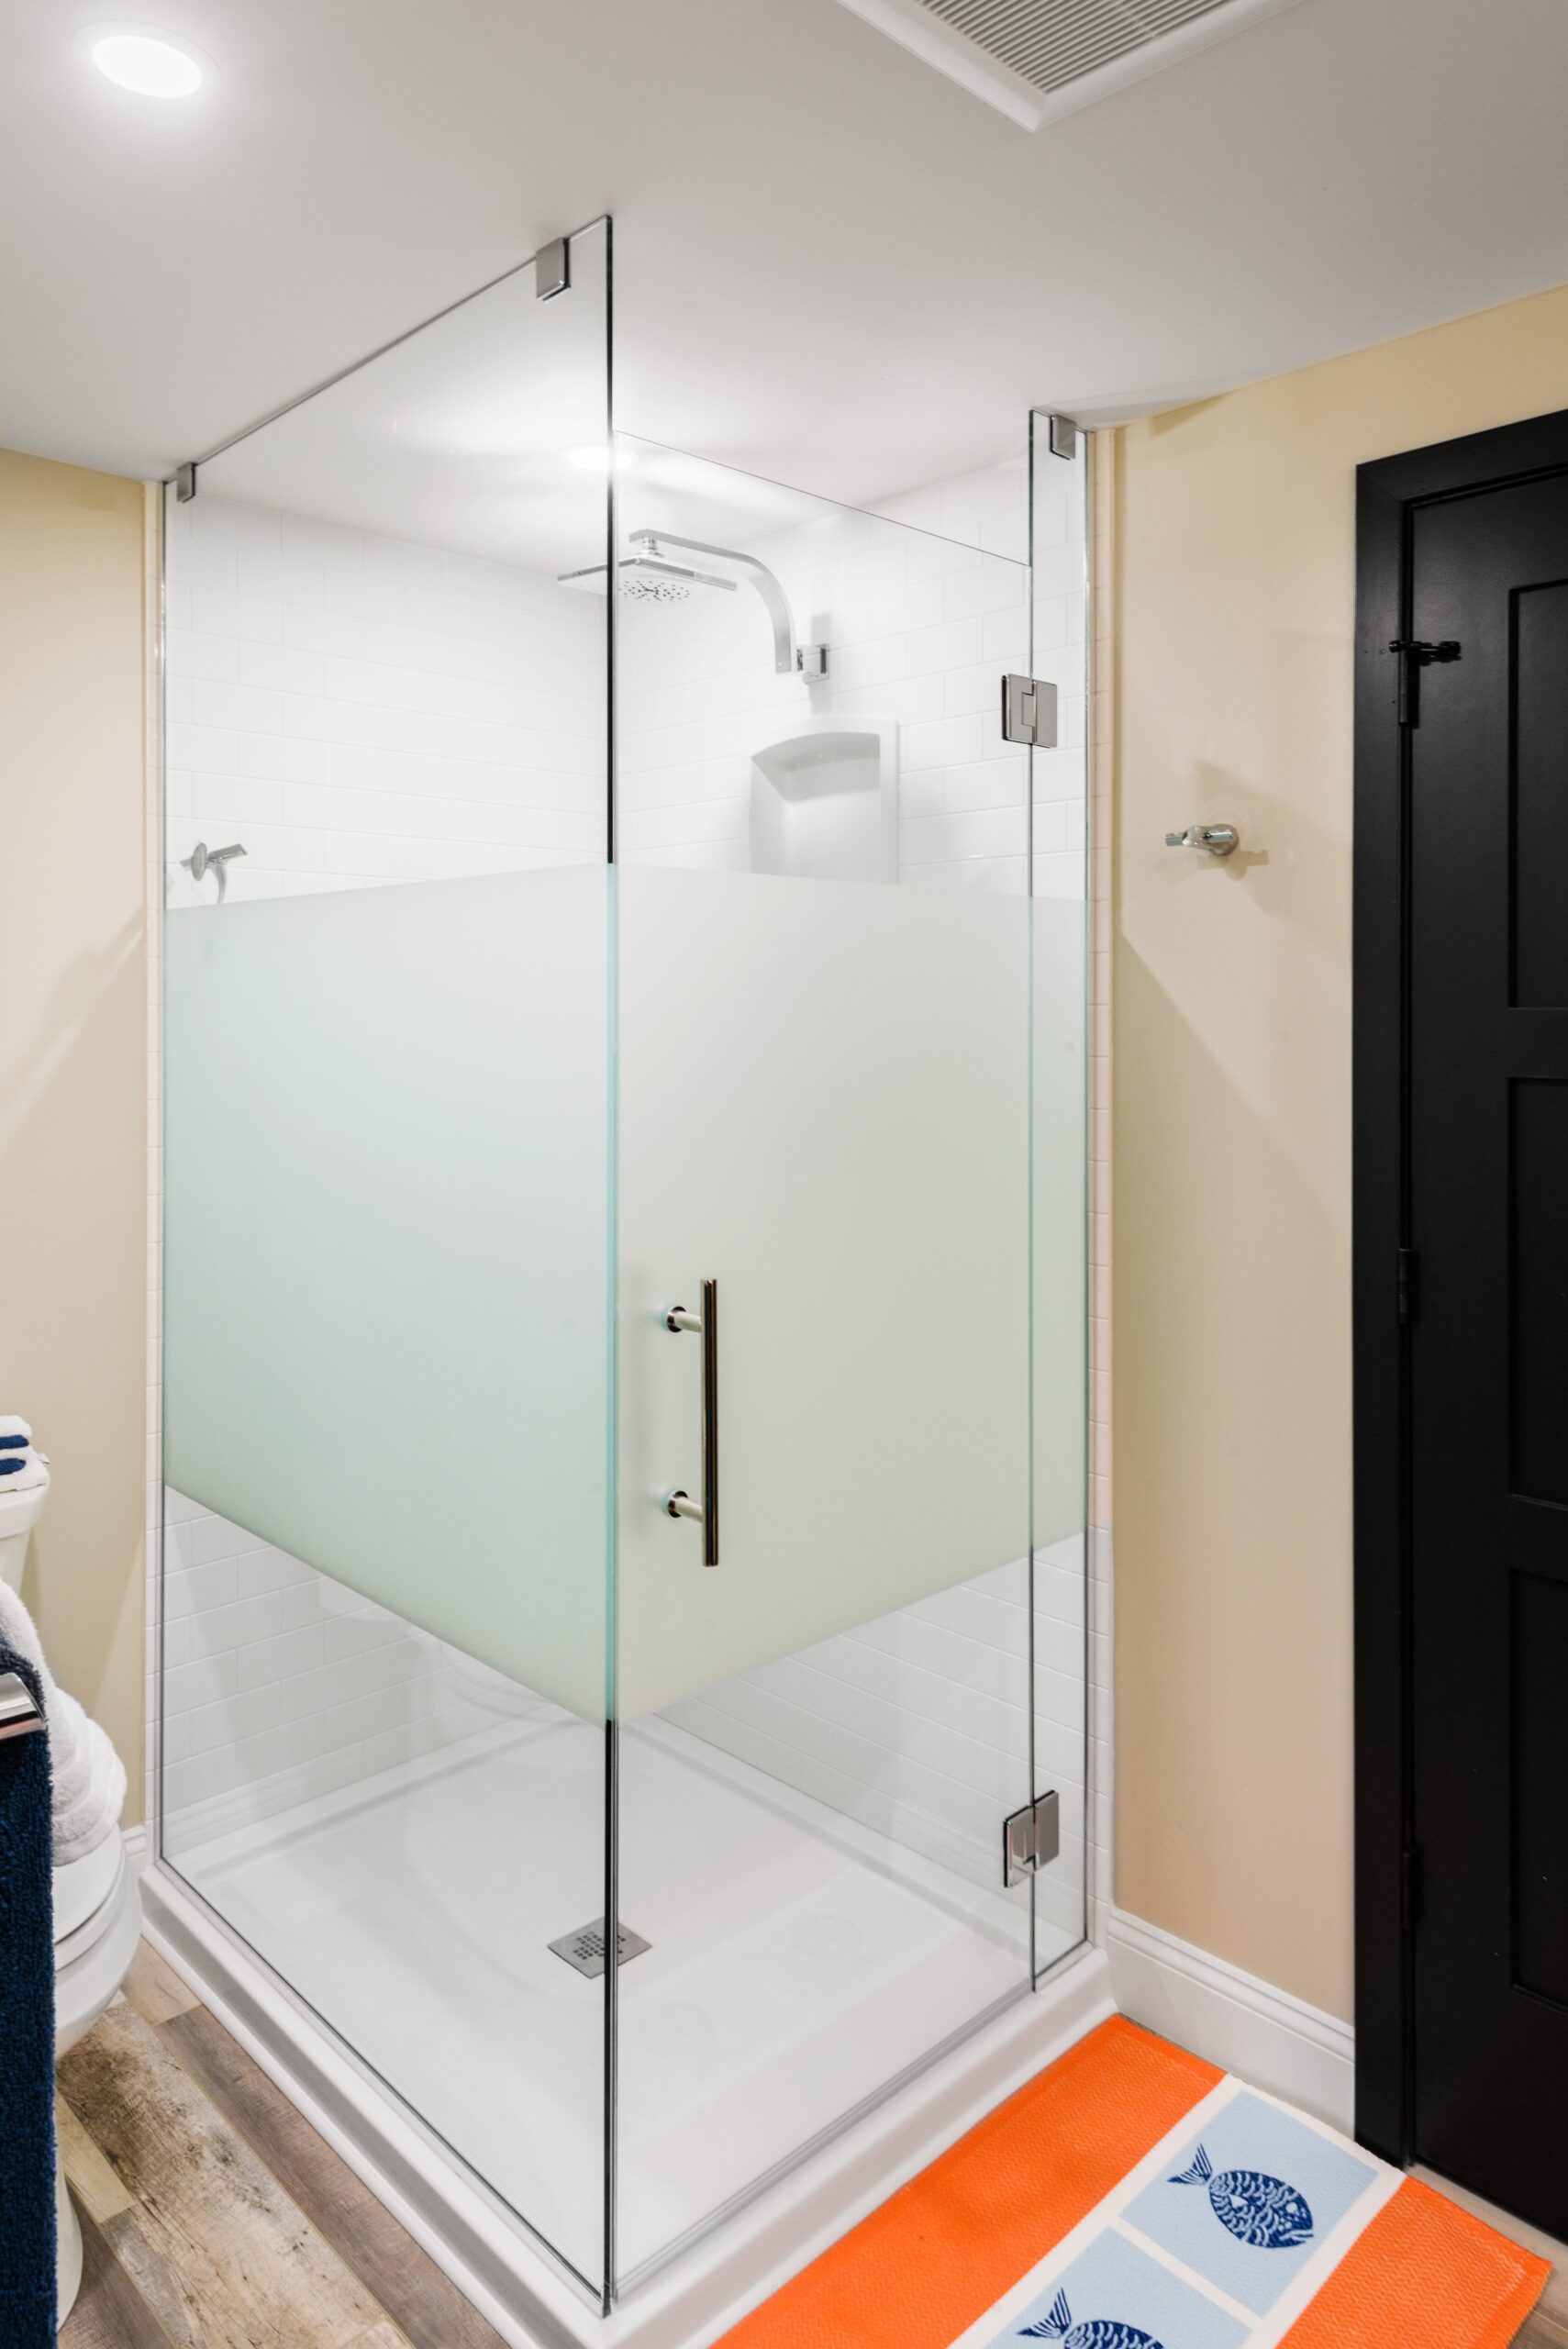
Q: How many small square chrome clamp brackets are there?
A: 3